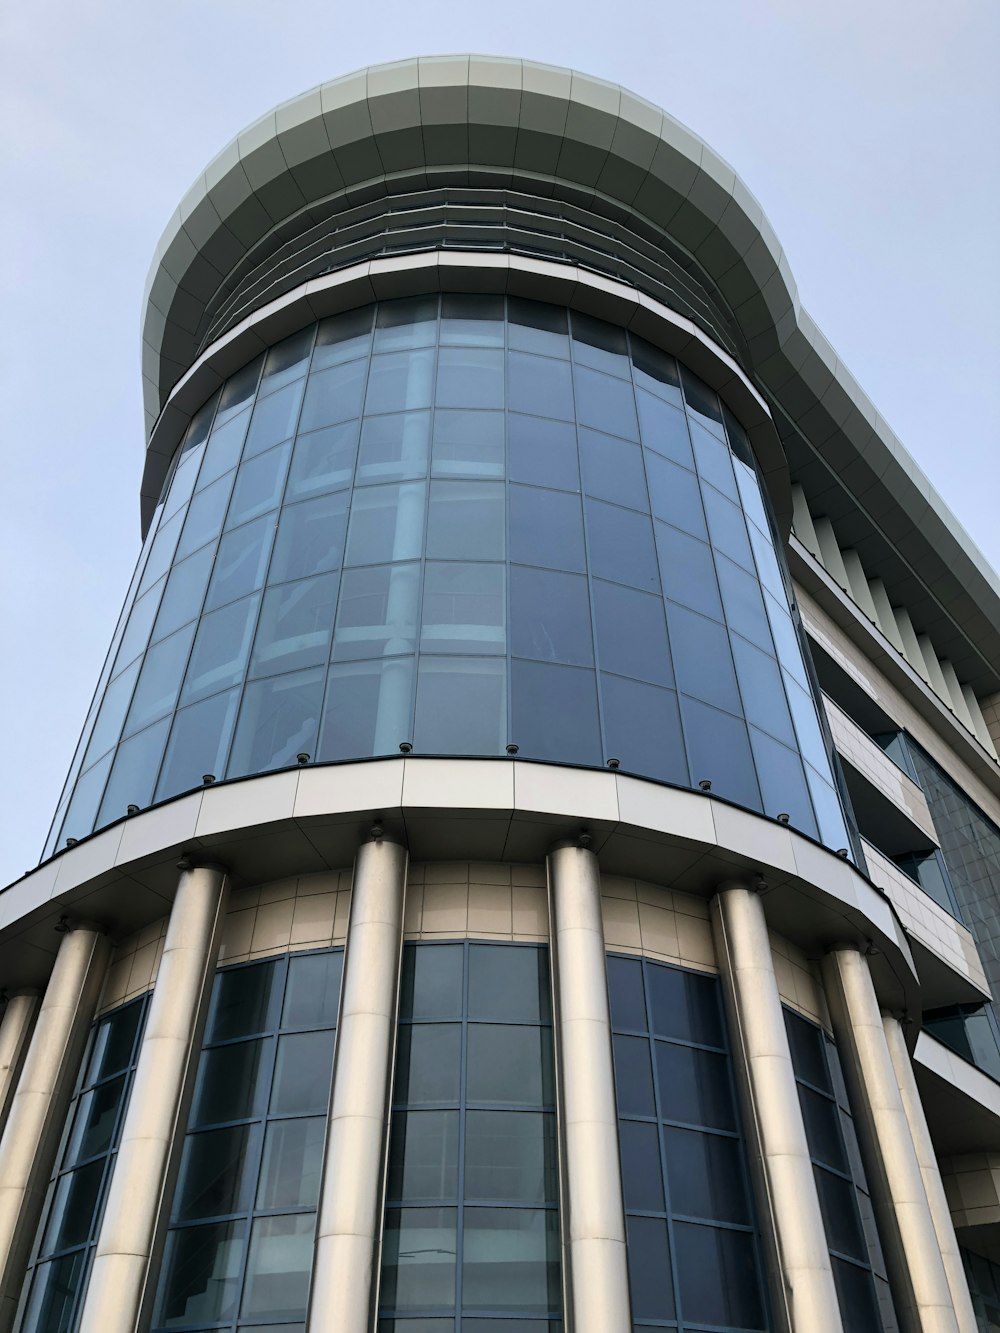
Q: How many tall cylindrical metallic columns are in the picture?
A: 8